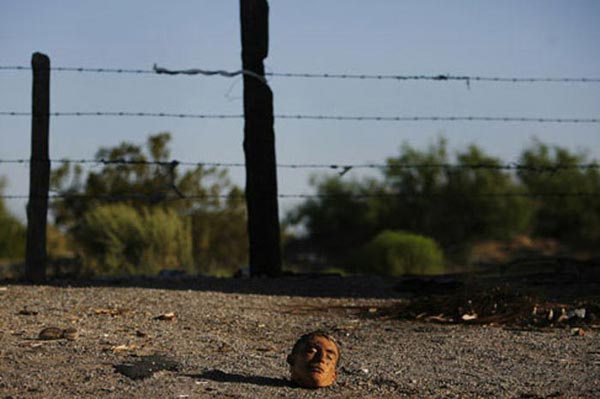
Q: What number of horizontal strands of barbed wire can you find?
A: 4